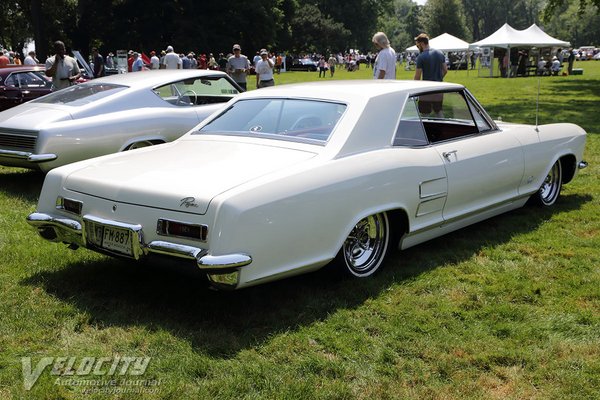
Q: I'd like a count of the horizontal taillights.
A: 2